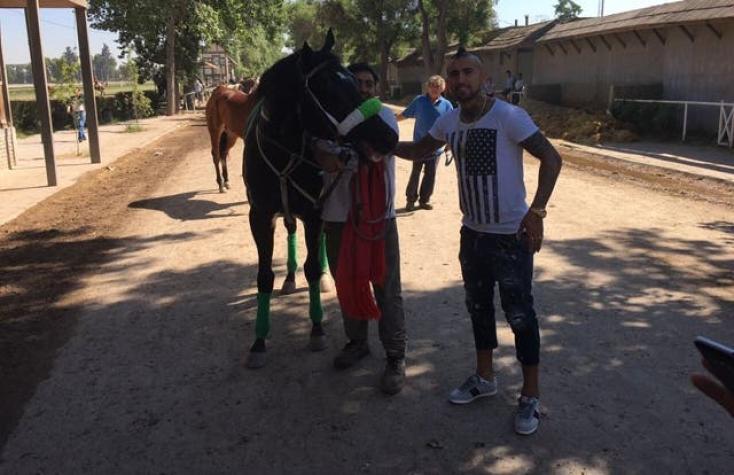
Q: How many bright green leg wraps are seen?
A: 4